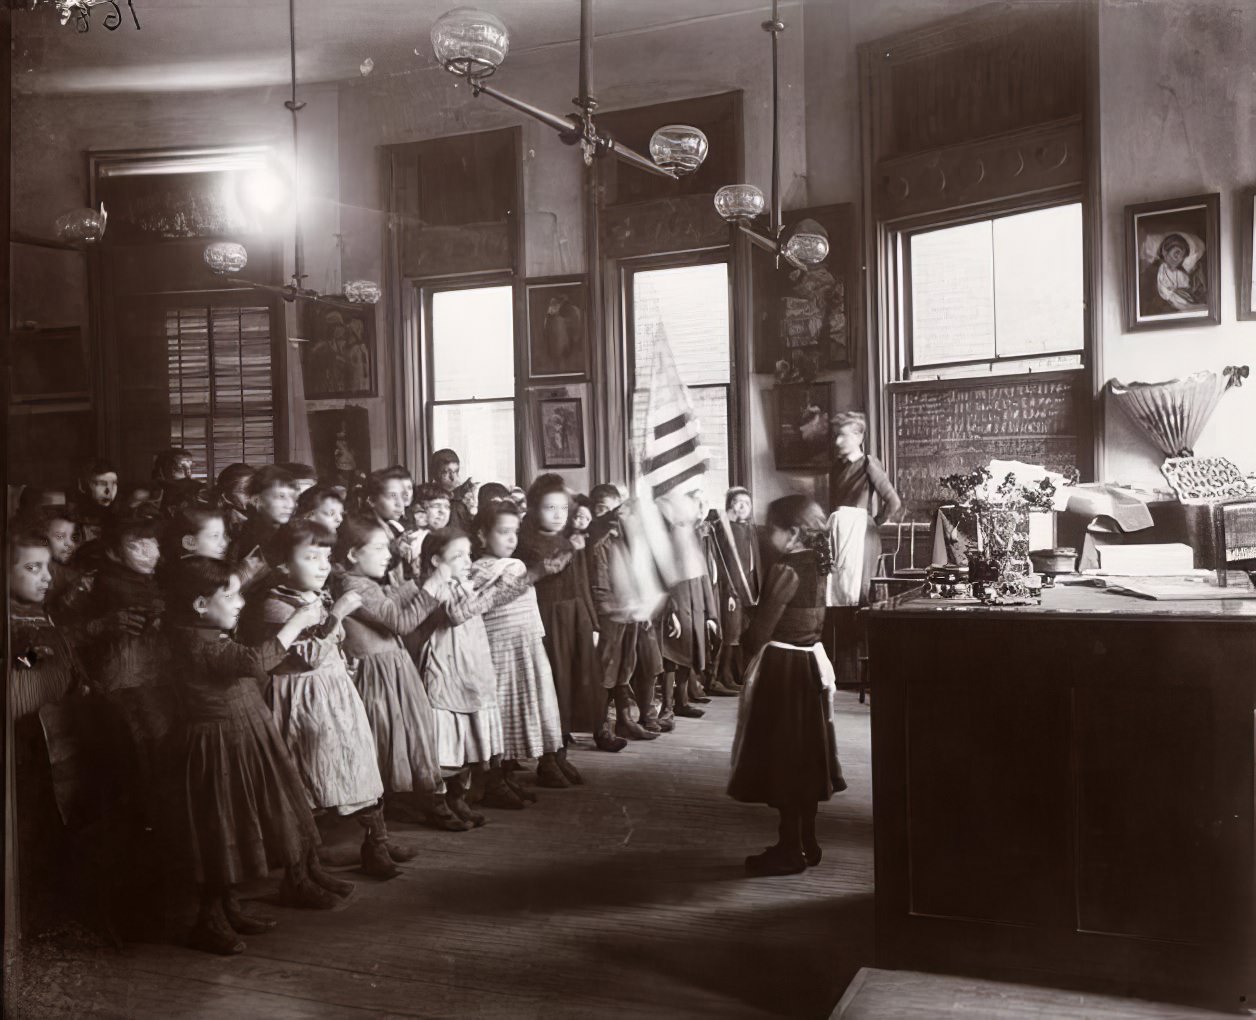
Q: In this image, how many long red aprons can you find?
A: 0